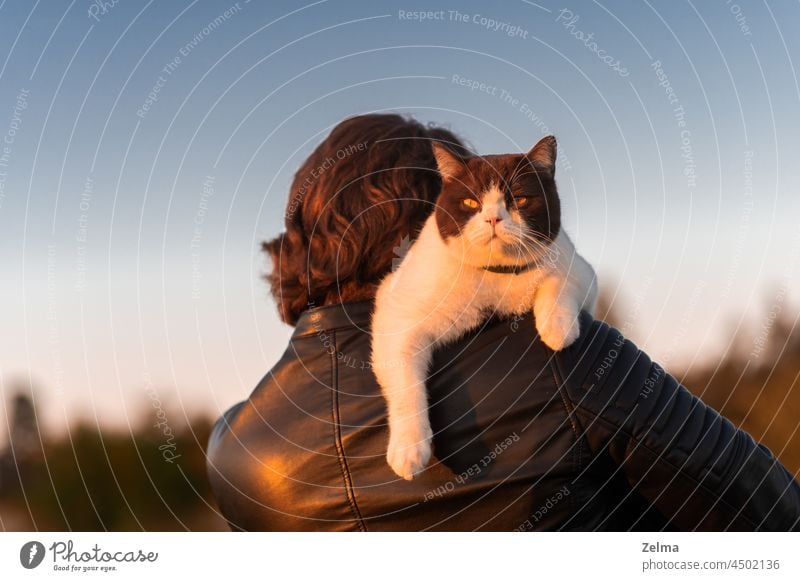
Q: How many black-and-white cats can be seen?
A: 1